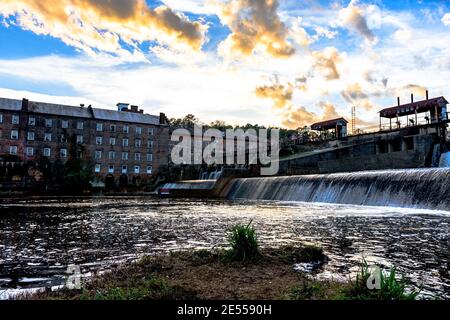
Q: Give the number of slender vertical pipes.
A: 3